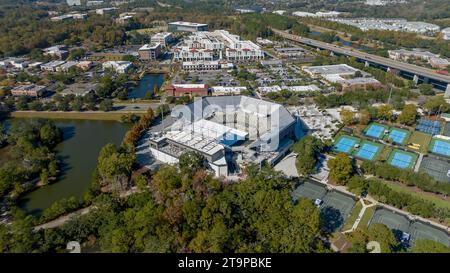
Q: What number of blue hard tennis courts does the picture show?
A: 6